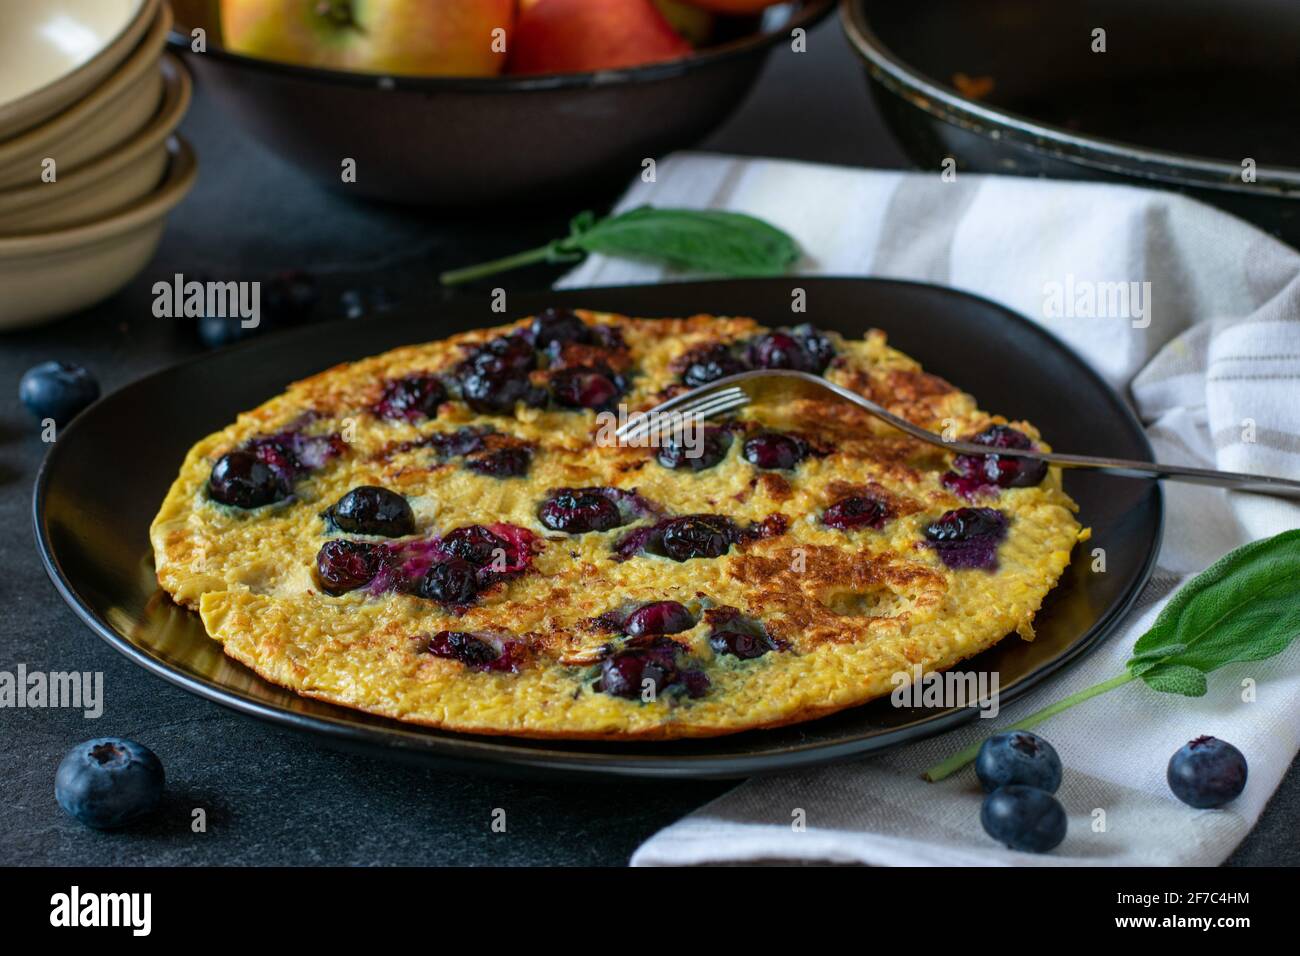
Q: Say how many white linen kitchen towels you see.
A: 1